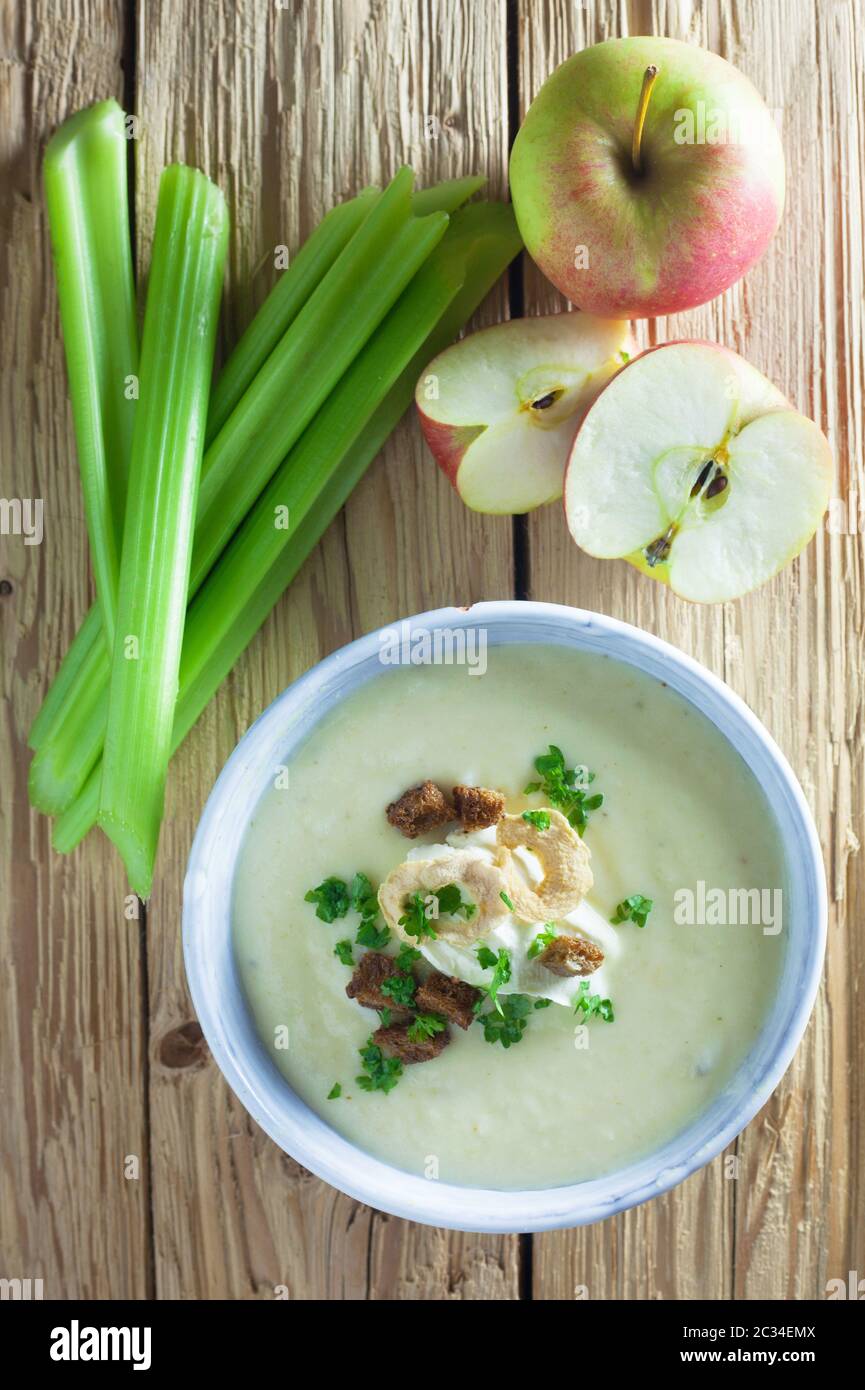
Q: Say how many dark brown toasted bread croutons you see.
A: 6